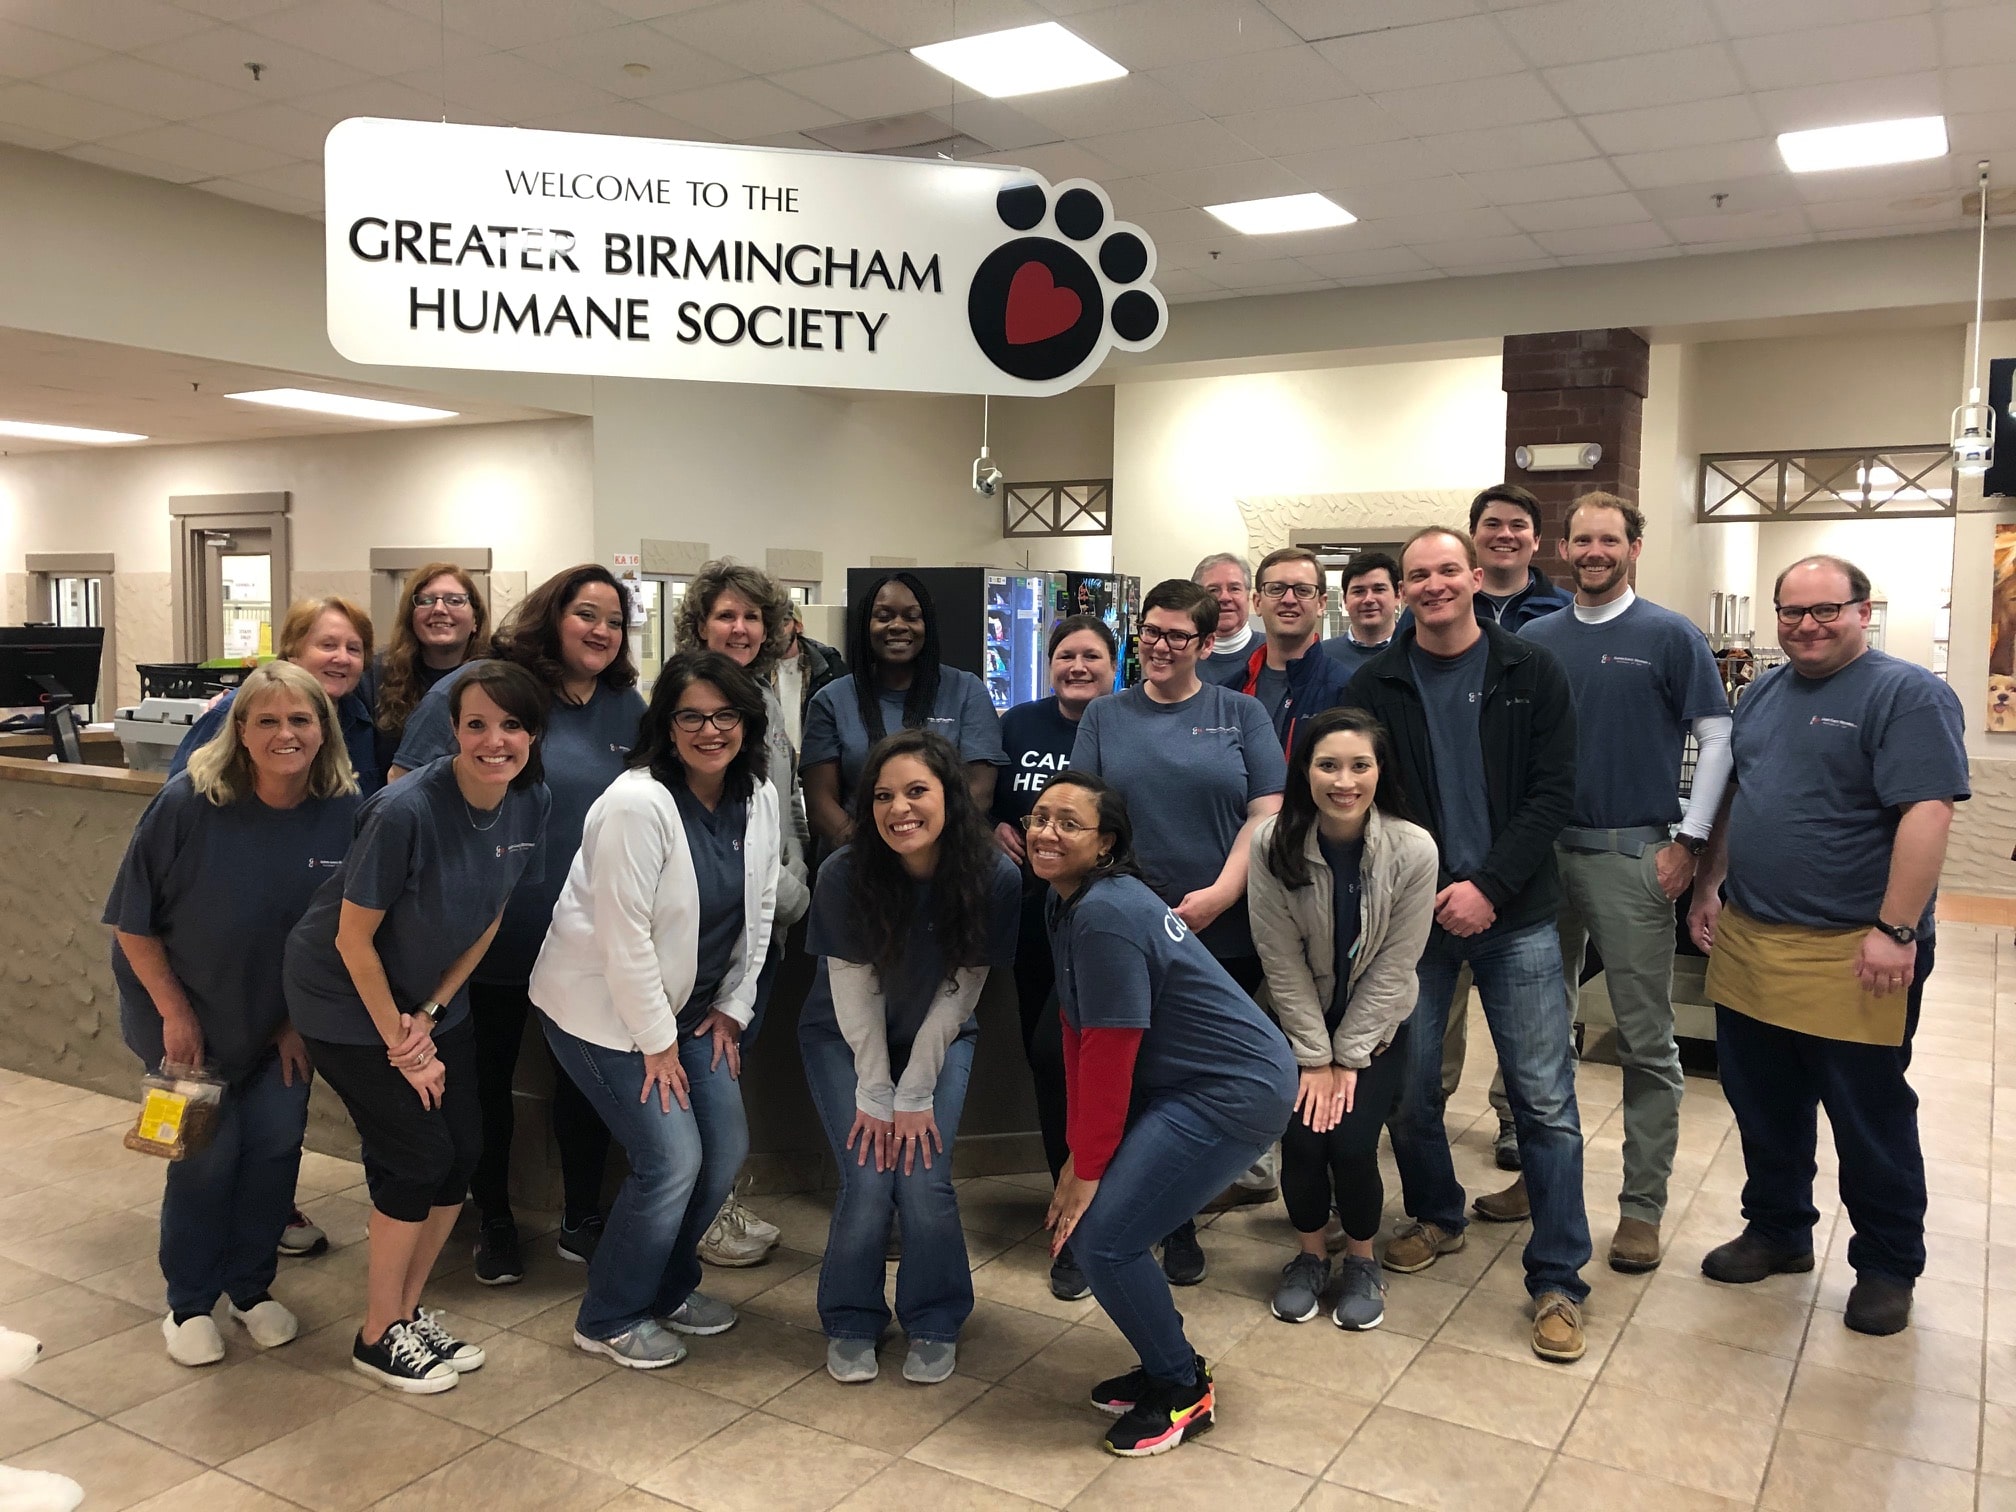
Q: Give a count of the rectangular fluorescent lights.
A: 5